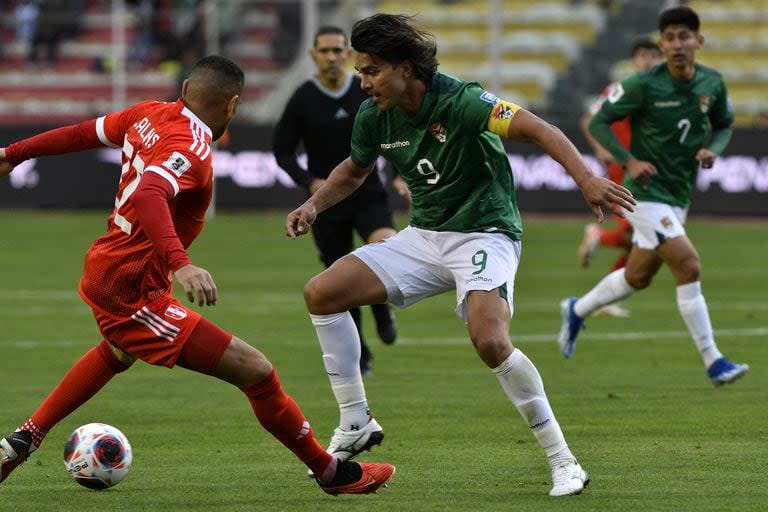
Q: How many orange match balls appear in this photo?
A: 0